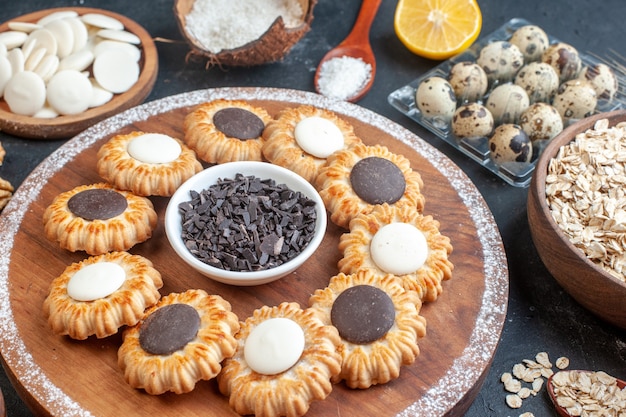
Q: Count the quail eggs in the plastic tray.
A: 12